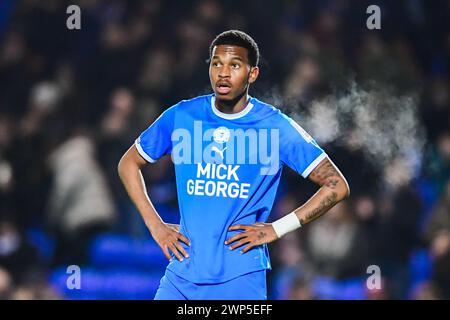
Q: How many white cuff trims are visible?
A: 2